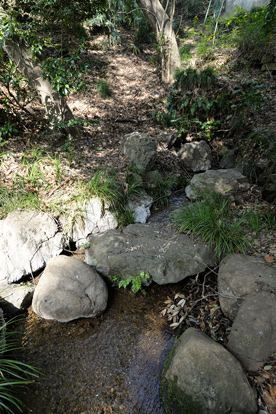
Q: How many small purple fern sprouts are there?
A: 0